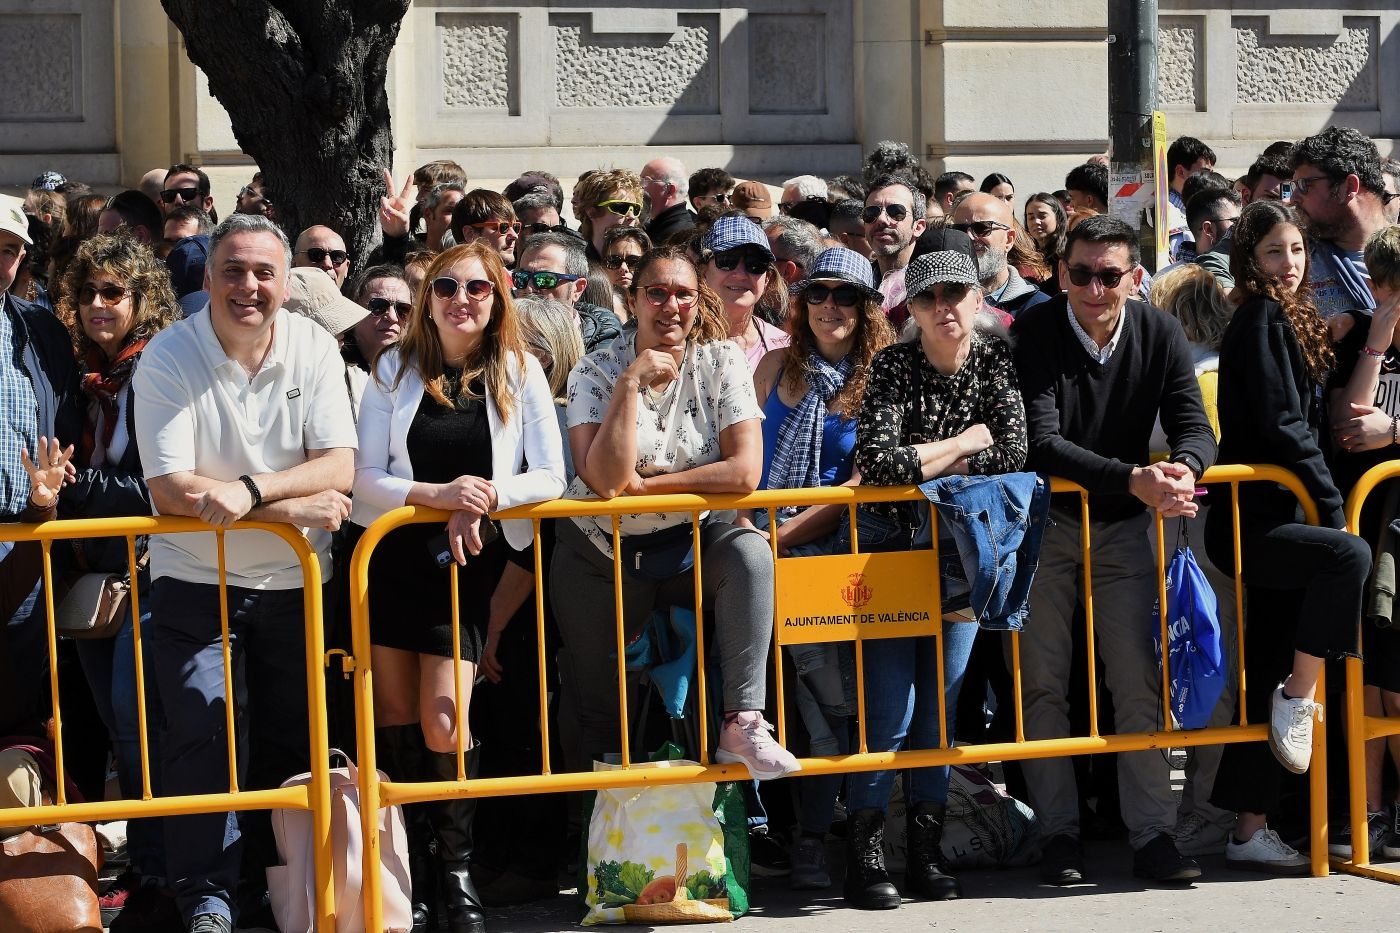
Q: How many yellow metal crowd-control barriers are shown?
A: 3